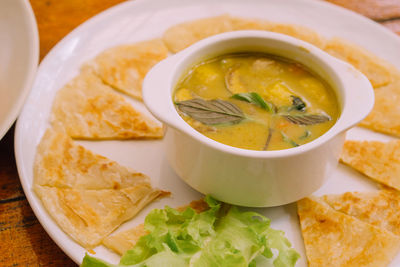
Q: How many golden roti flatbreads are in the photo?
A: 12